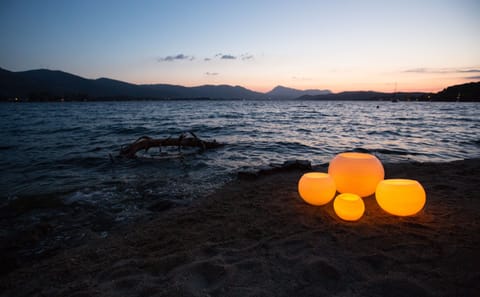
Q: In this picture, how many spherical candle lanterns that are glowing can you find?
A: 4